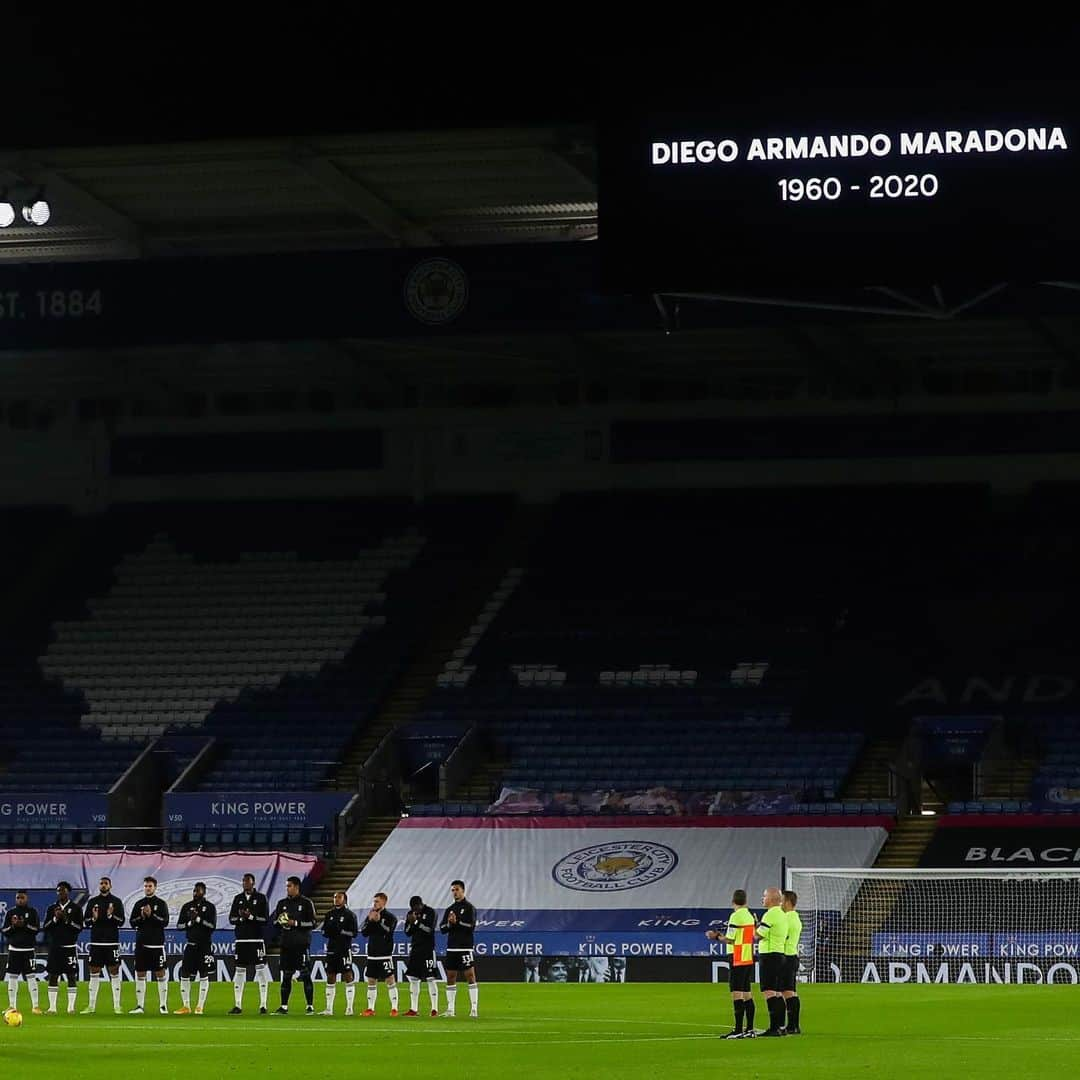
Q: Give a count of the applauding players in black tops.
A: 11